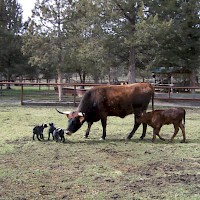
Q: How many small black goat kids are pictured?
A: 3